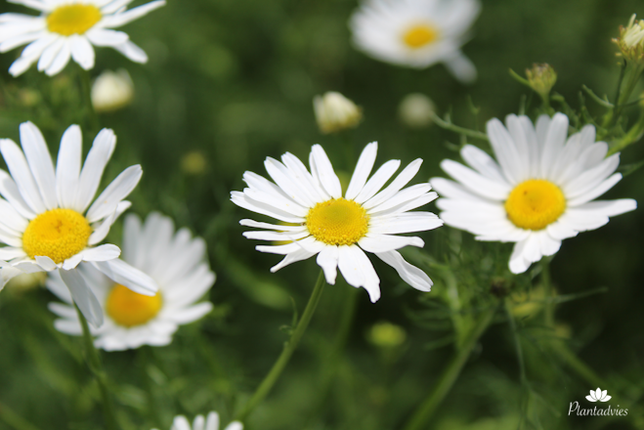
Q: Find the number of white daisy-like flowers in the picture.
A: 7